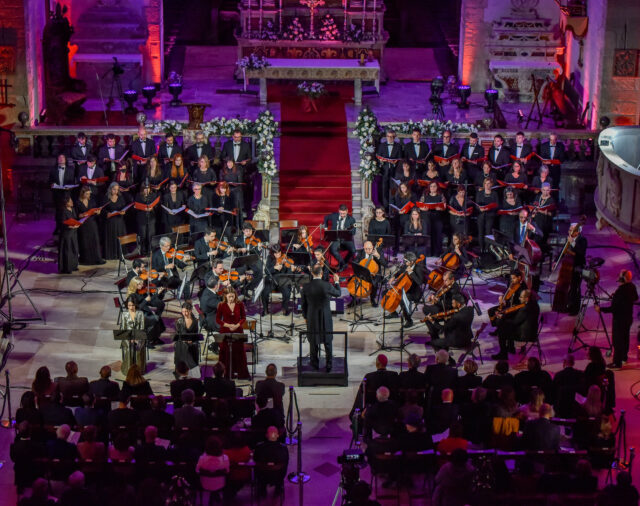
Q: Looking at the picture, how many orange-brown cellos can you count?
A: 3